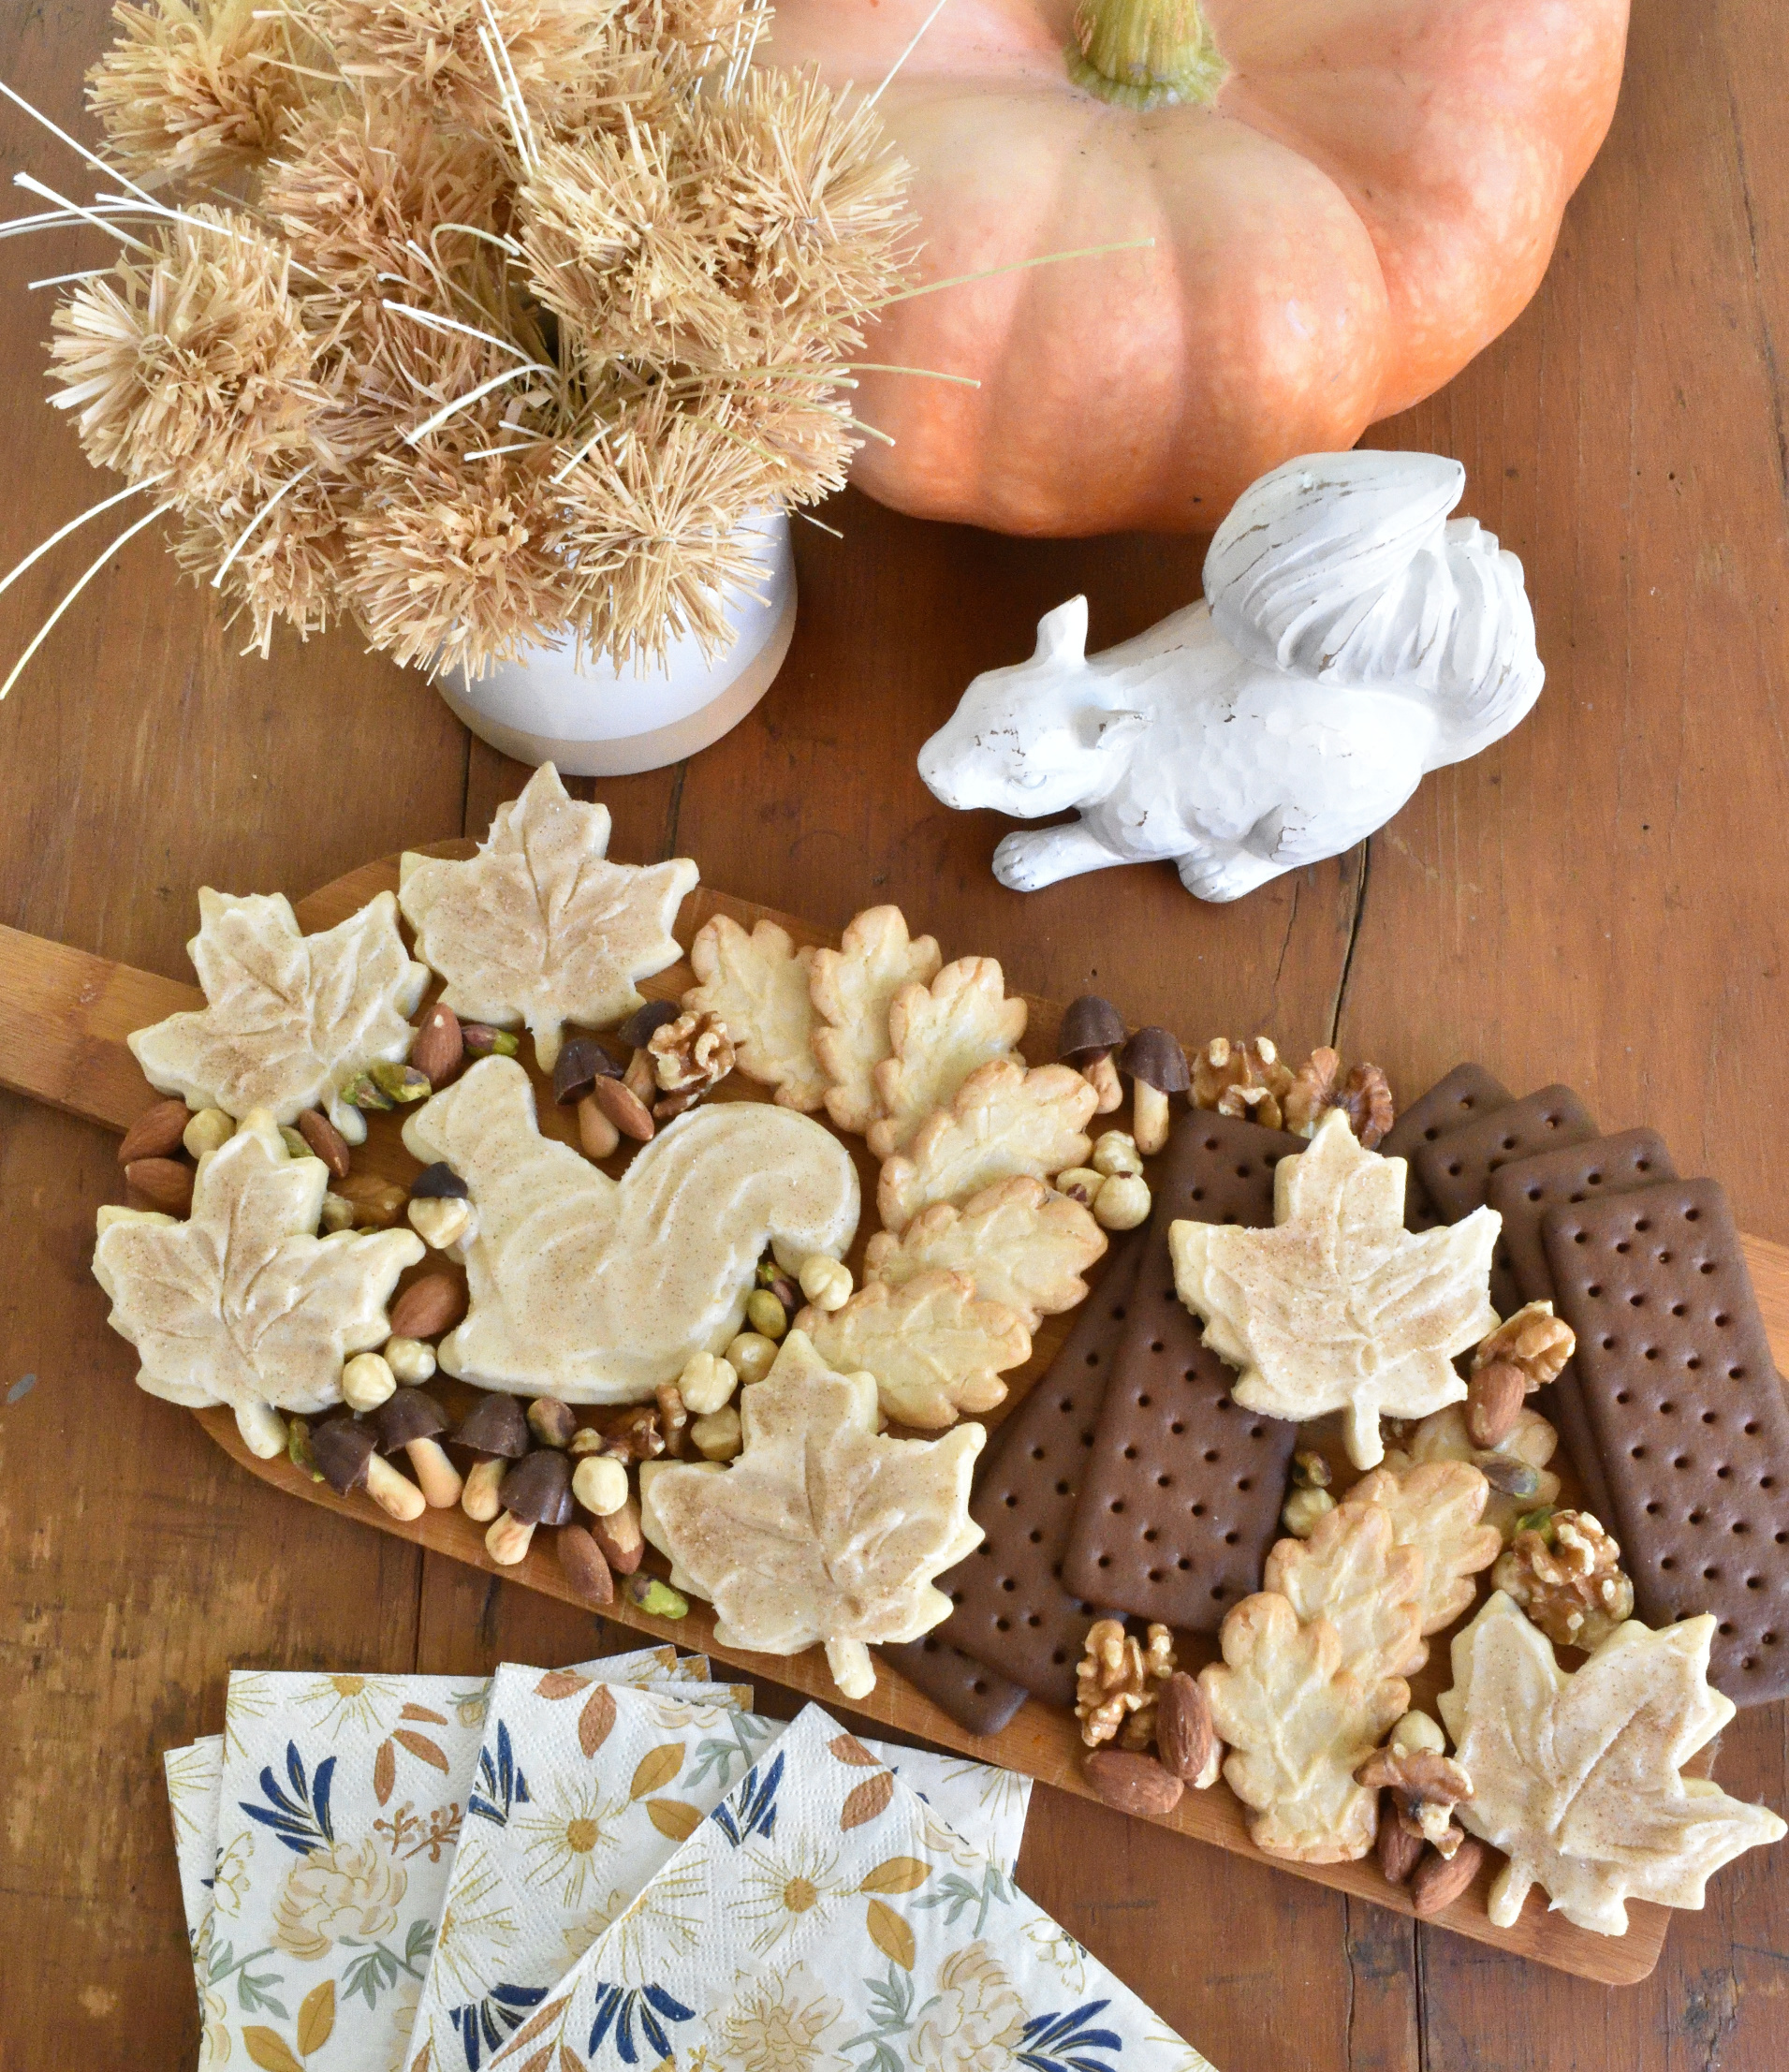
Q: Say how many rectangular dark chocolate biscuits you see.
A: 7